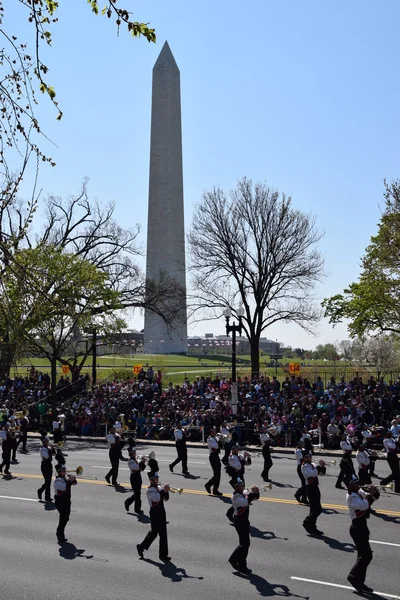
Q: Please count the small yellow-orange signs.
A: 3